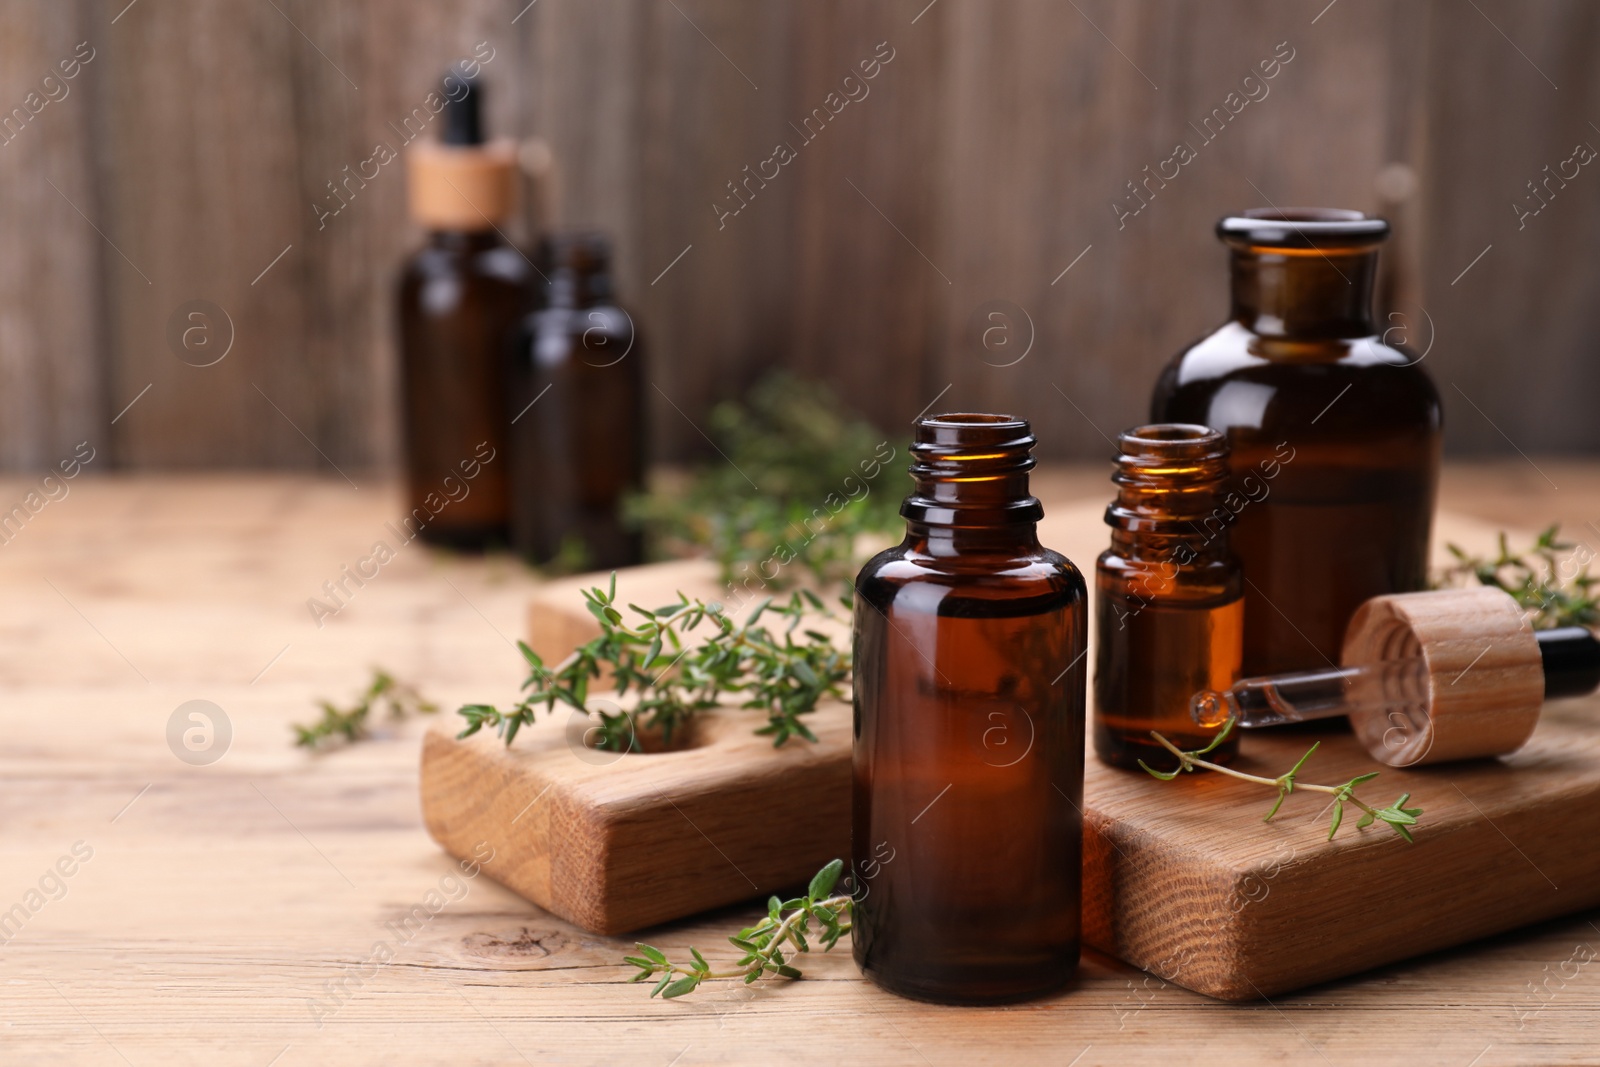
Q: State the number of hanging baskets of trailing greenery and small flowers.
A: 0